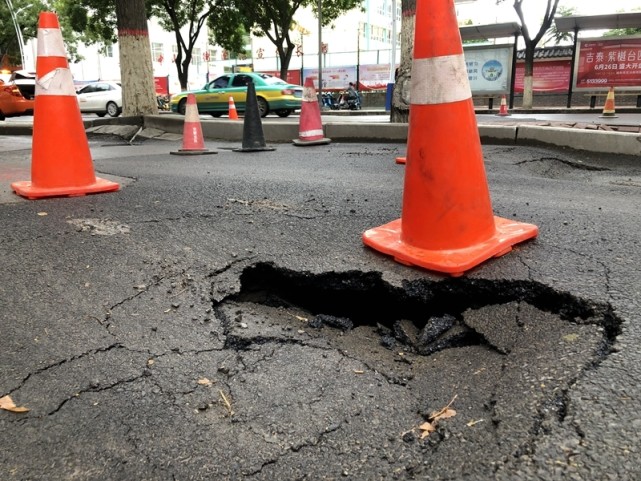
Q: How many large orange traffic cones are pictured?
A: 2